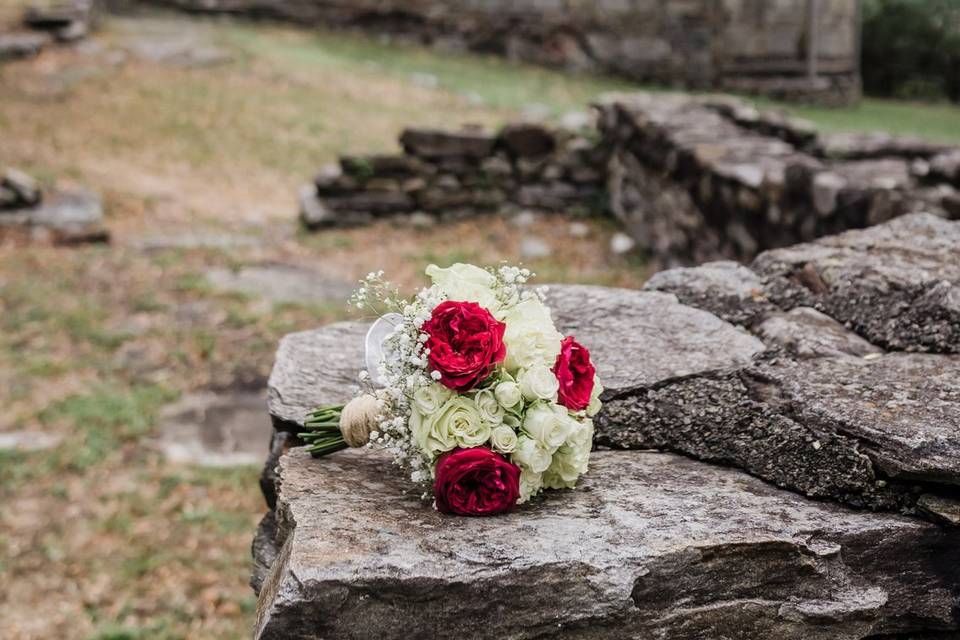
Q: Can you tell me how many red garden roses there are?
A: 3